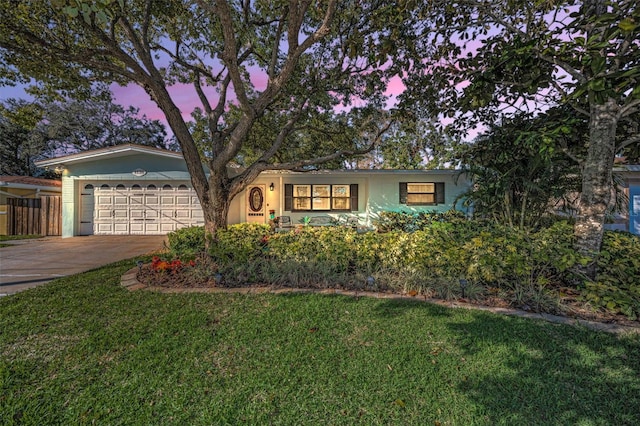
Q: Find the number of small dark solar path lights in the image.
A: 4